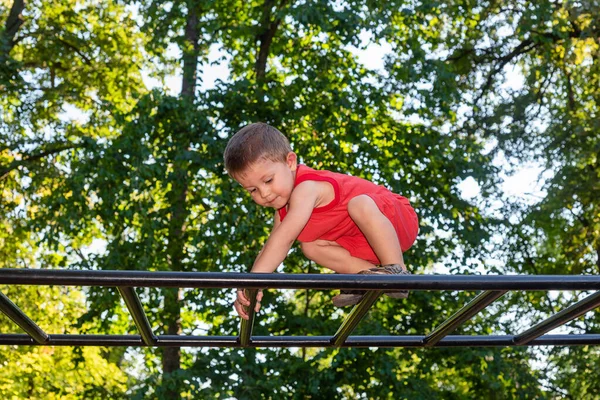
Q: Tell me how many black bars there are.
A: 8